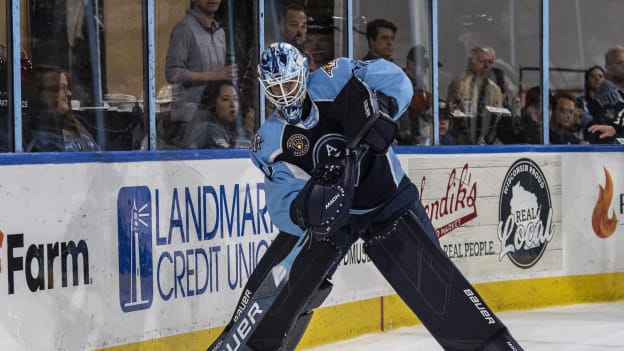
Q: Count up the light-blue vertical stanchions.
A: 6